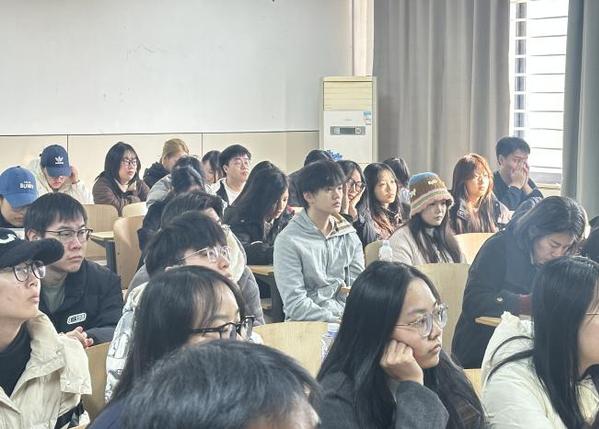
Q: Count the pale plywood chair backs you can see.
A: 9